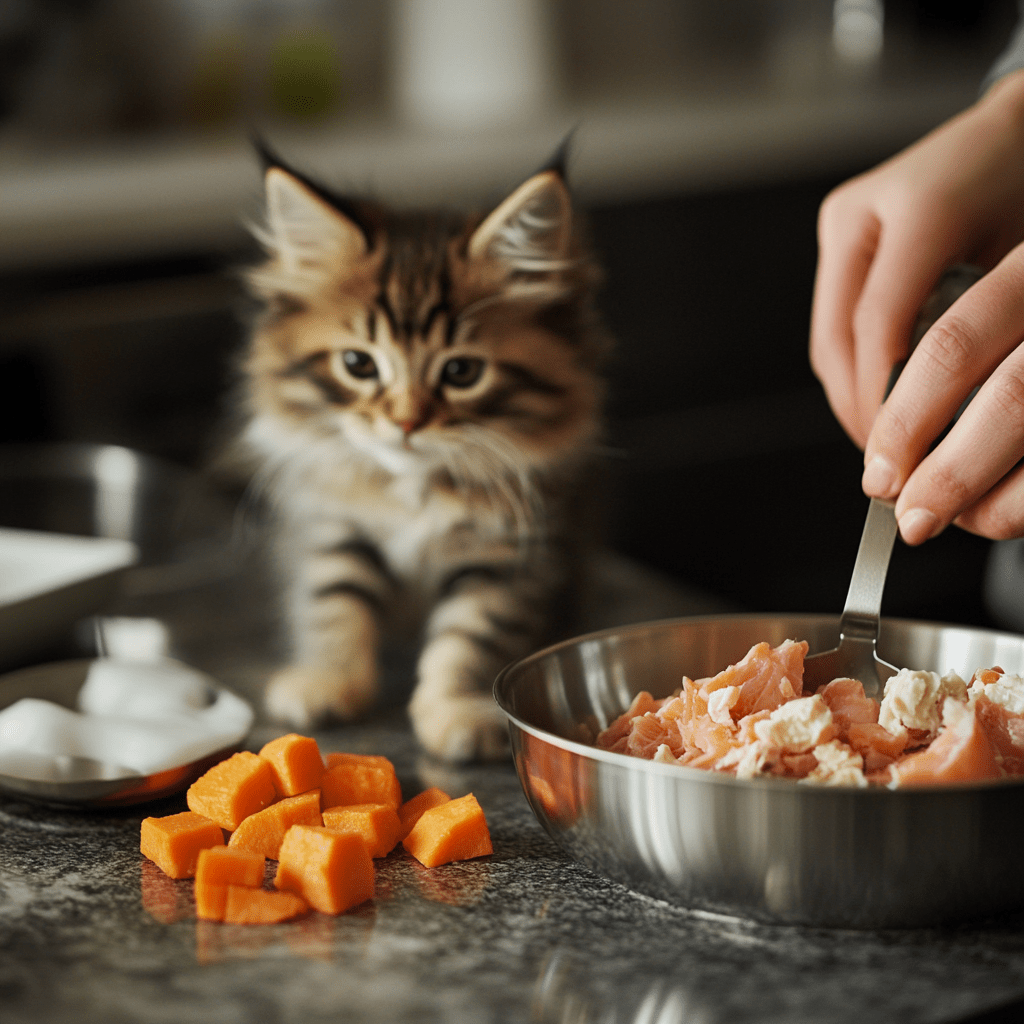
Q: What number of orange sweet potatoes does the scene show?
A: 11